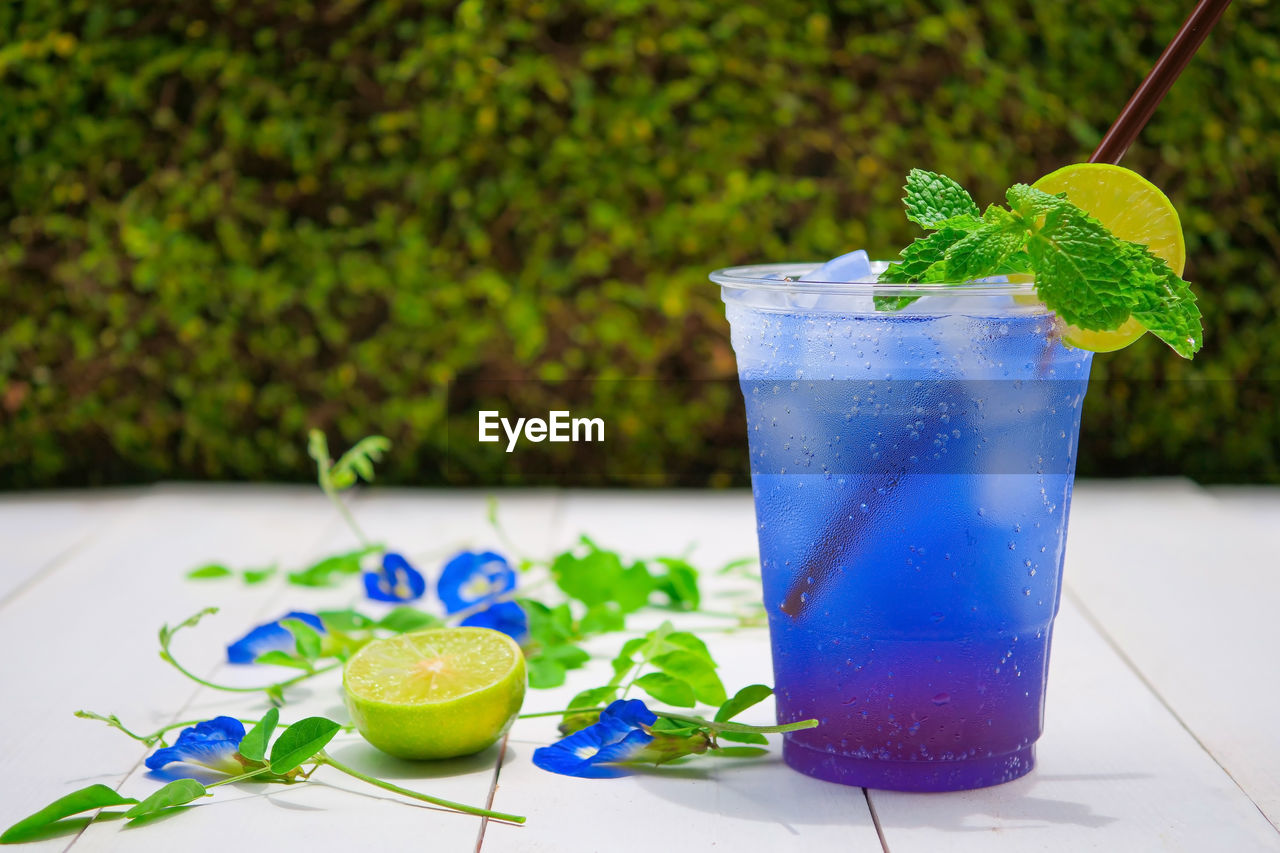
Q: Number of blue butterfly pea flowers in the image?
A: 6